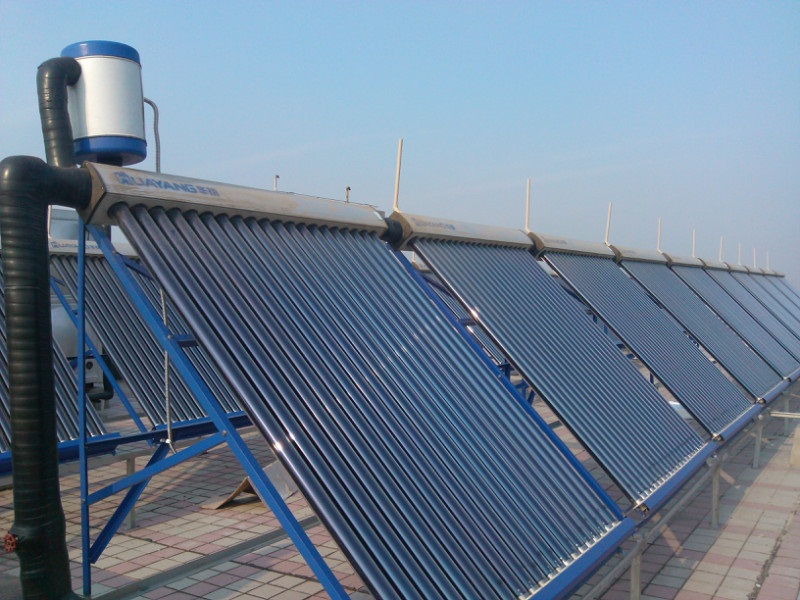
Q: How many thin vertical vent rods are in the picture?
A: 9